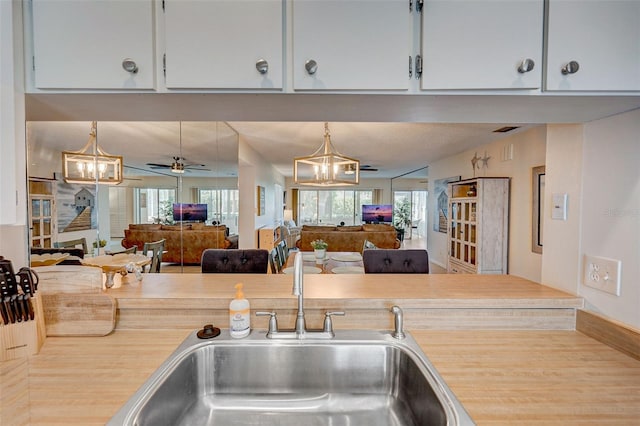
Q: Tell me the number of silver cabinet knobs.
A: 5